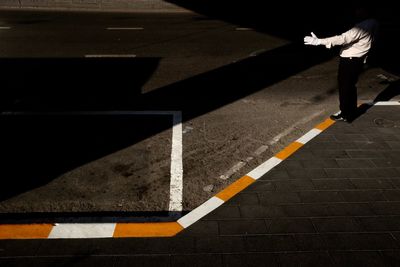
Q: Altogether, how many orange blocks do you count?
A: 5